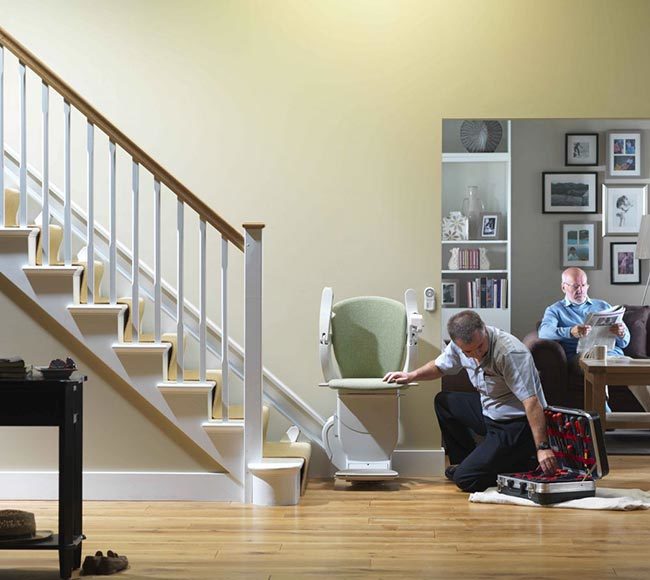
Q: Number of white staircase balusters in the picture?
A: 11